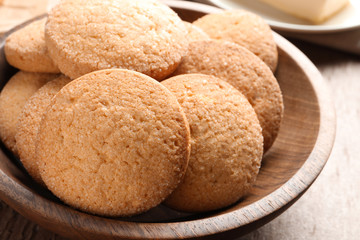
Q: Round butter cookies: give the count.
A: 9